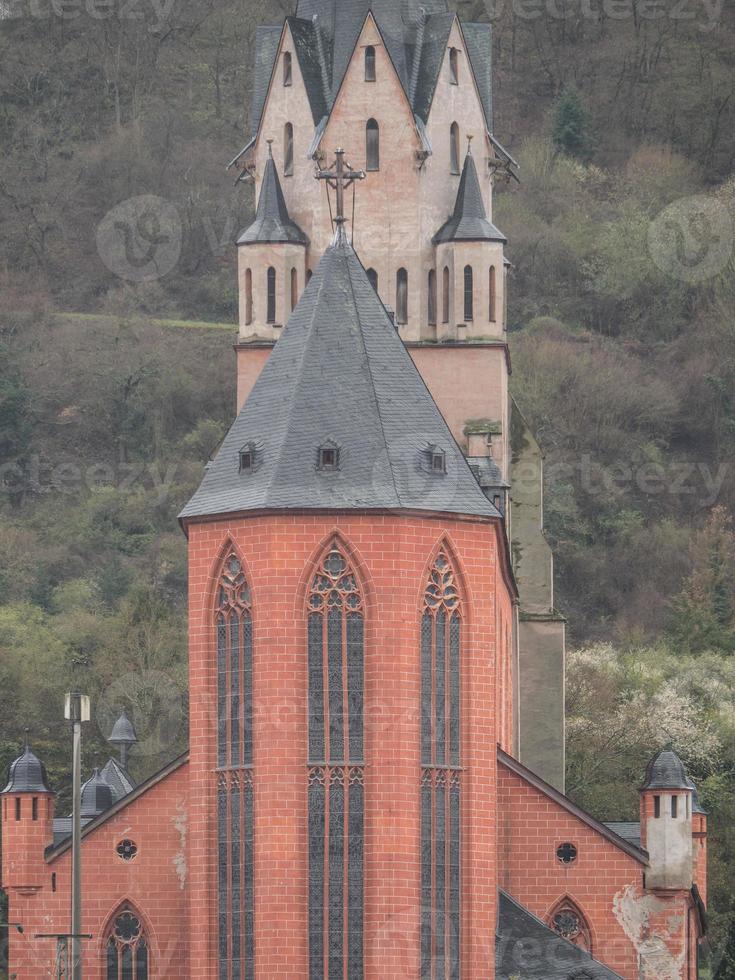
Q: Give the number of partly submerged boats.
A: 0